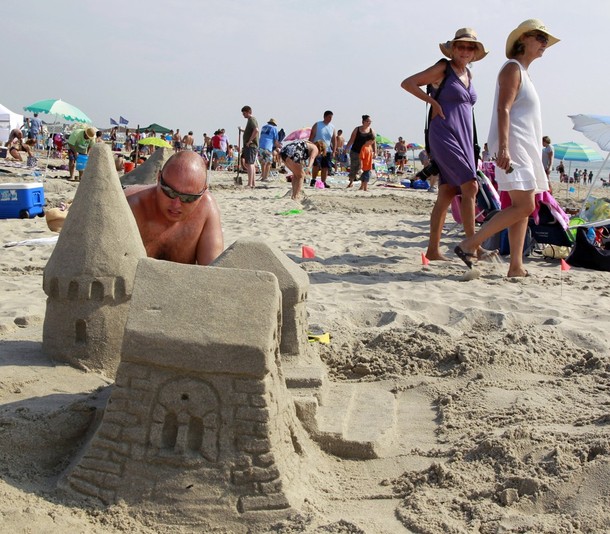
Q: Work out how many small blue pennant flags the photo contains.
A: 2